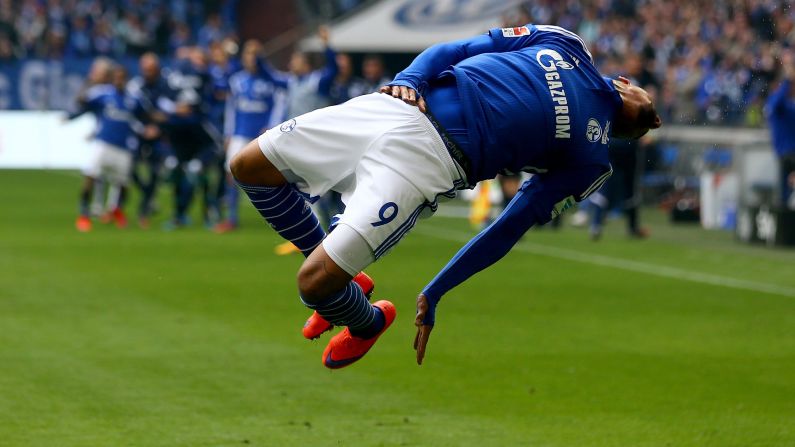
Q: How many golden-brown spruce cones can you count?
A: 0